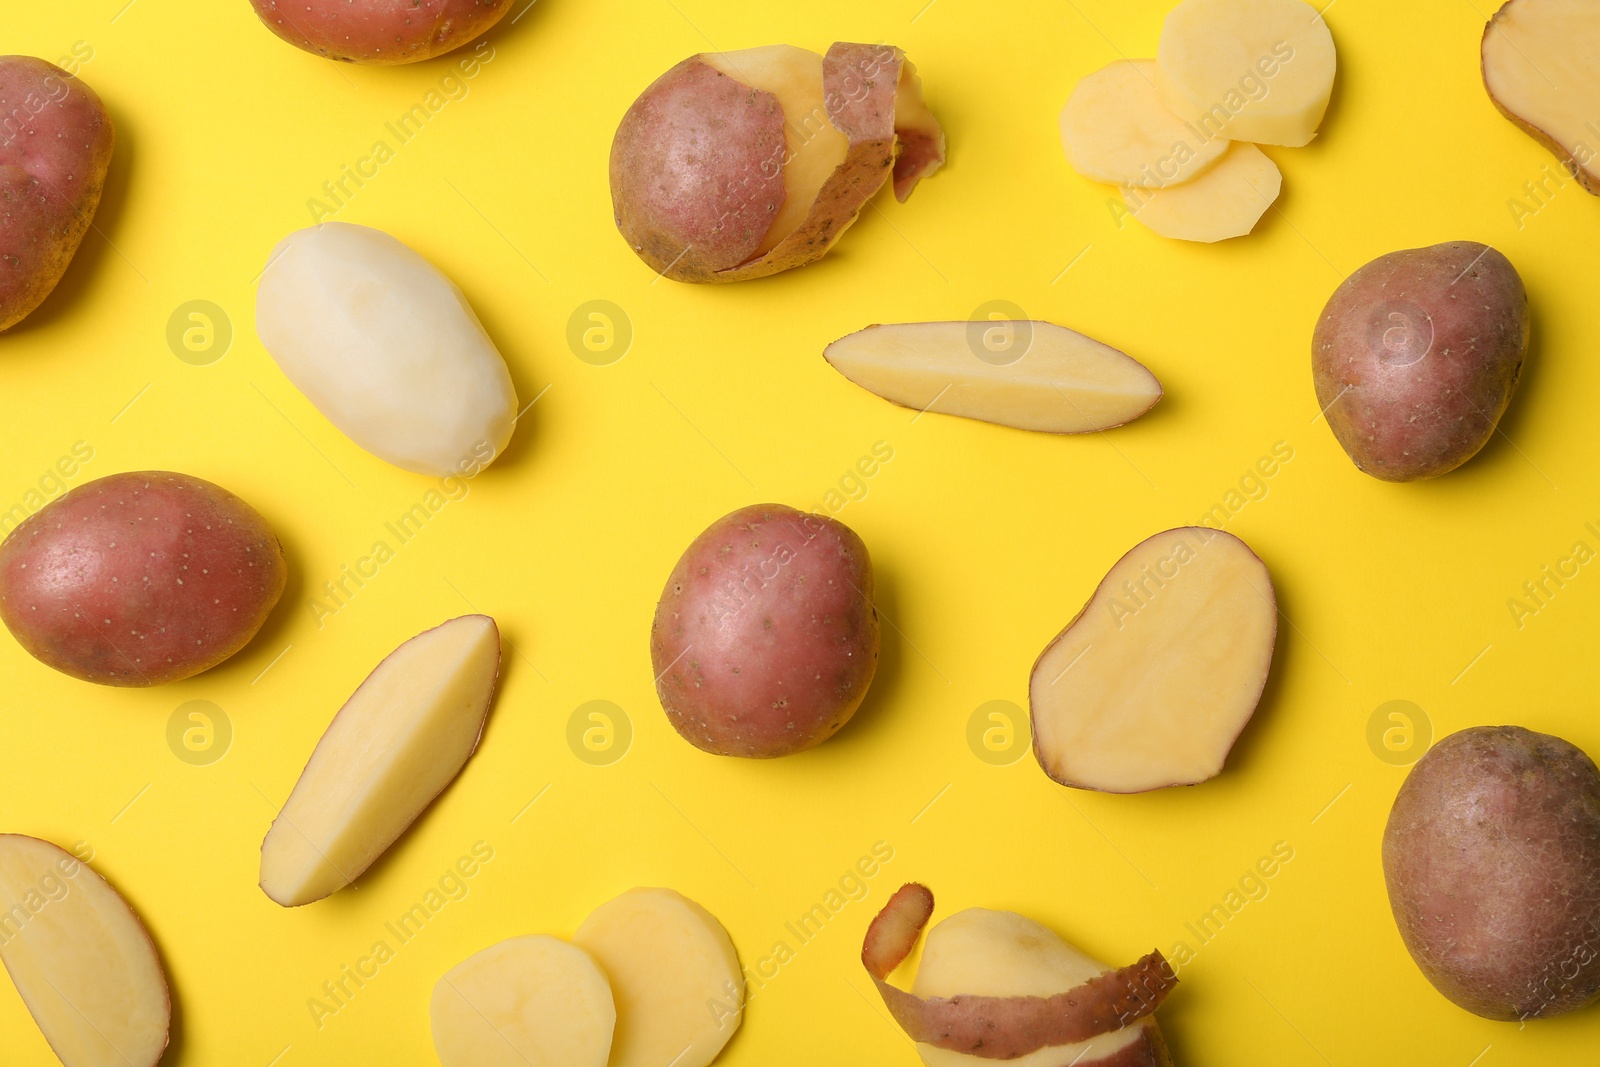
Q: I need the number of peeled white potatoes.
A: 1